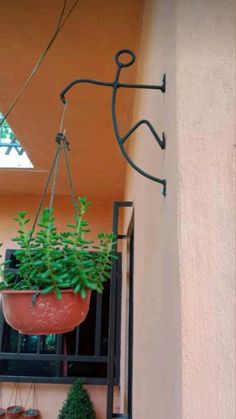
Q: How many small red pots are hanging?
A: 3